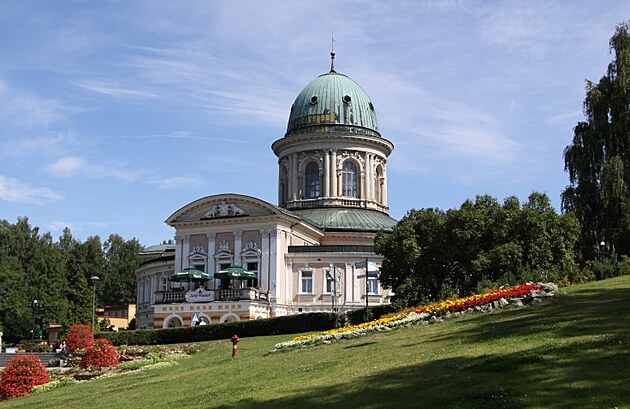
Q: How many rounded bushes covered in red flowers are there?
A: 3